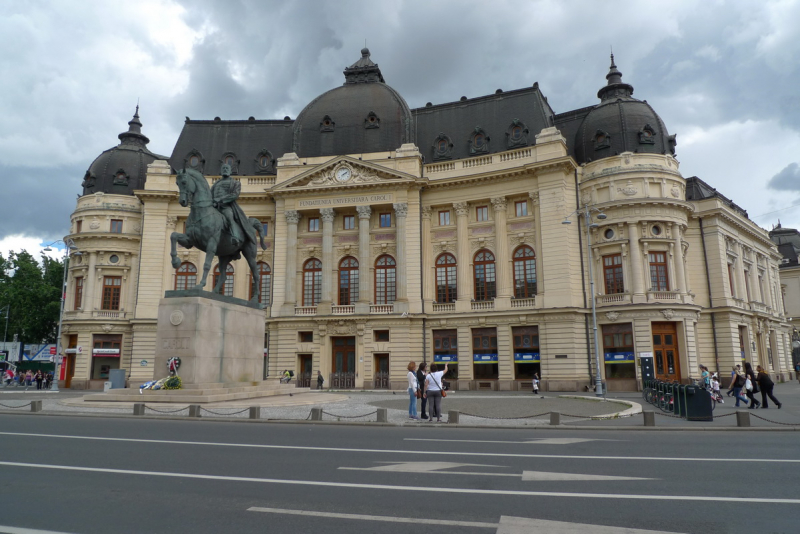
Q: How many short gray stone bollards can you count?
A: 10